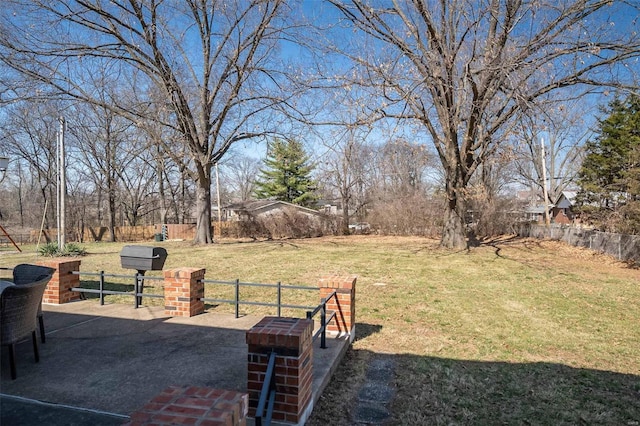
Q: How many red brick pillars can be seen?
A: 5